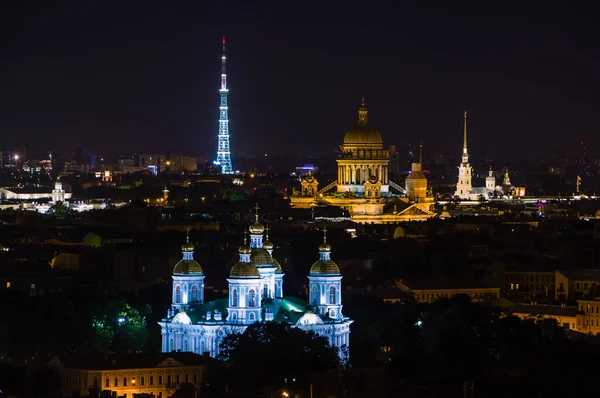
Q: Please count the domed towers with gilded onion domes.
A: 5